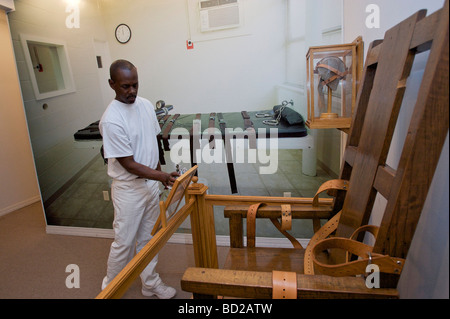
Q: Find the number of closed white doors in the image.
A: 1